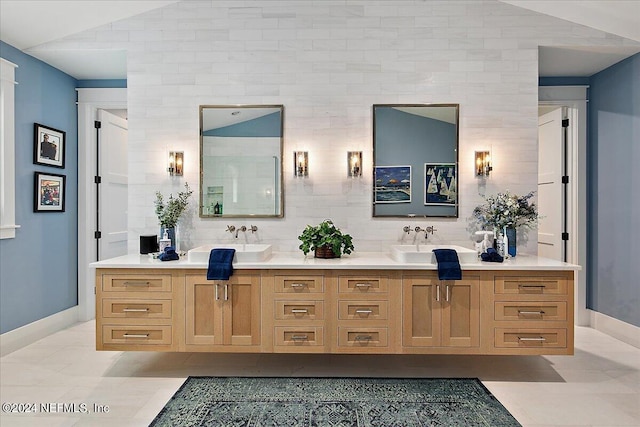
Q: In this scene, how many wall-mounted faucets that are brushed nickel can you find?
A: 2